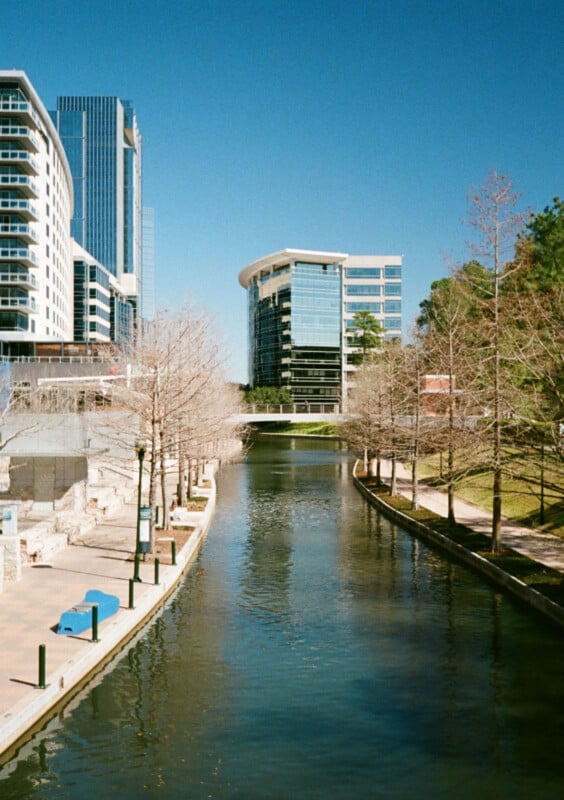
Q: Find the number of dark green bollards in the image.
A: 5